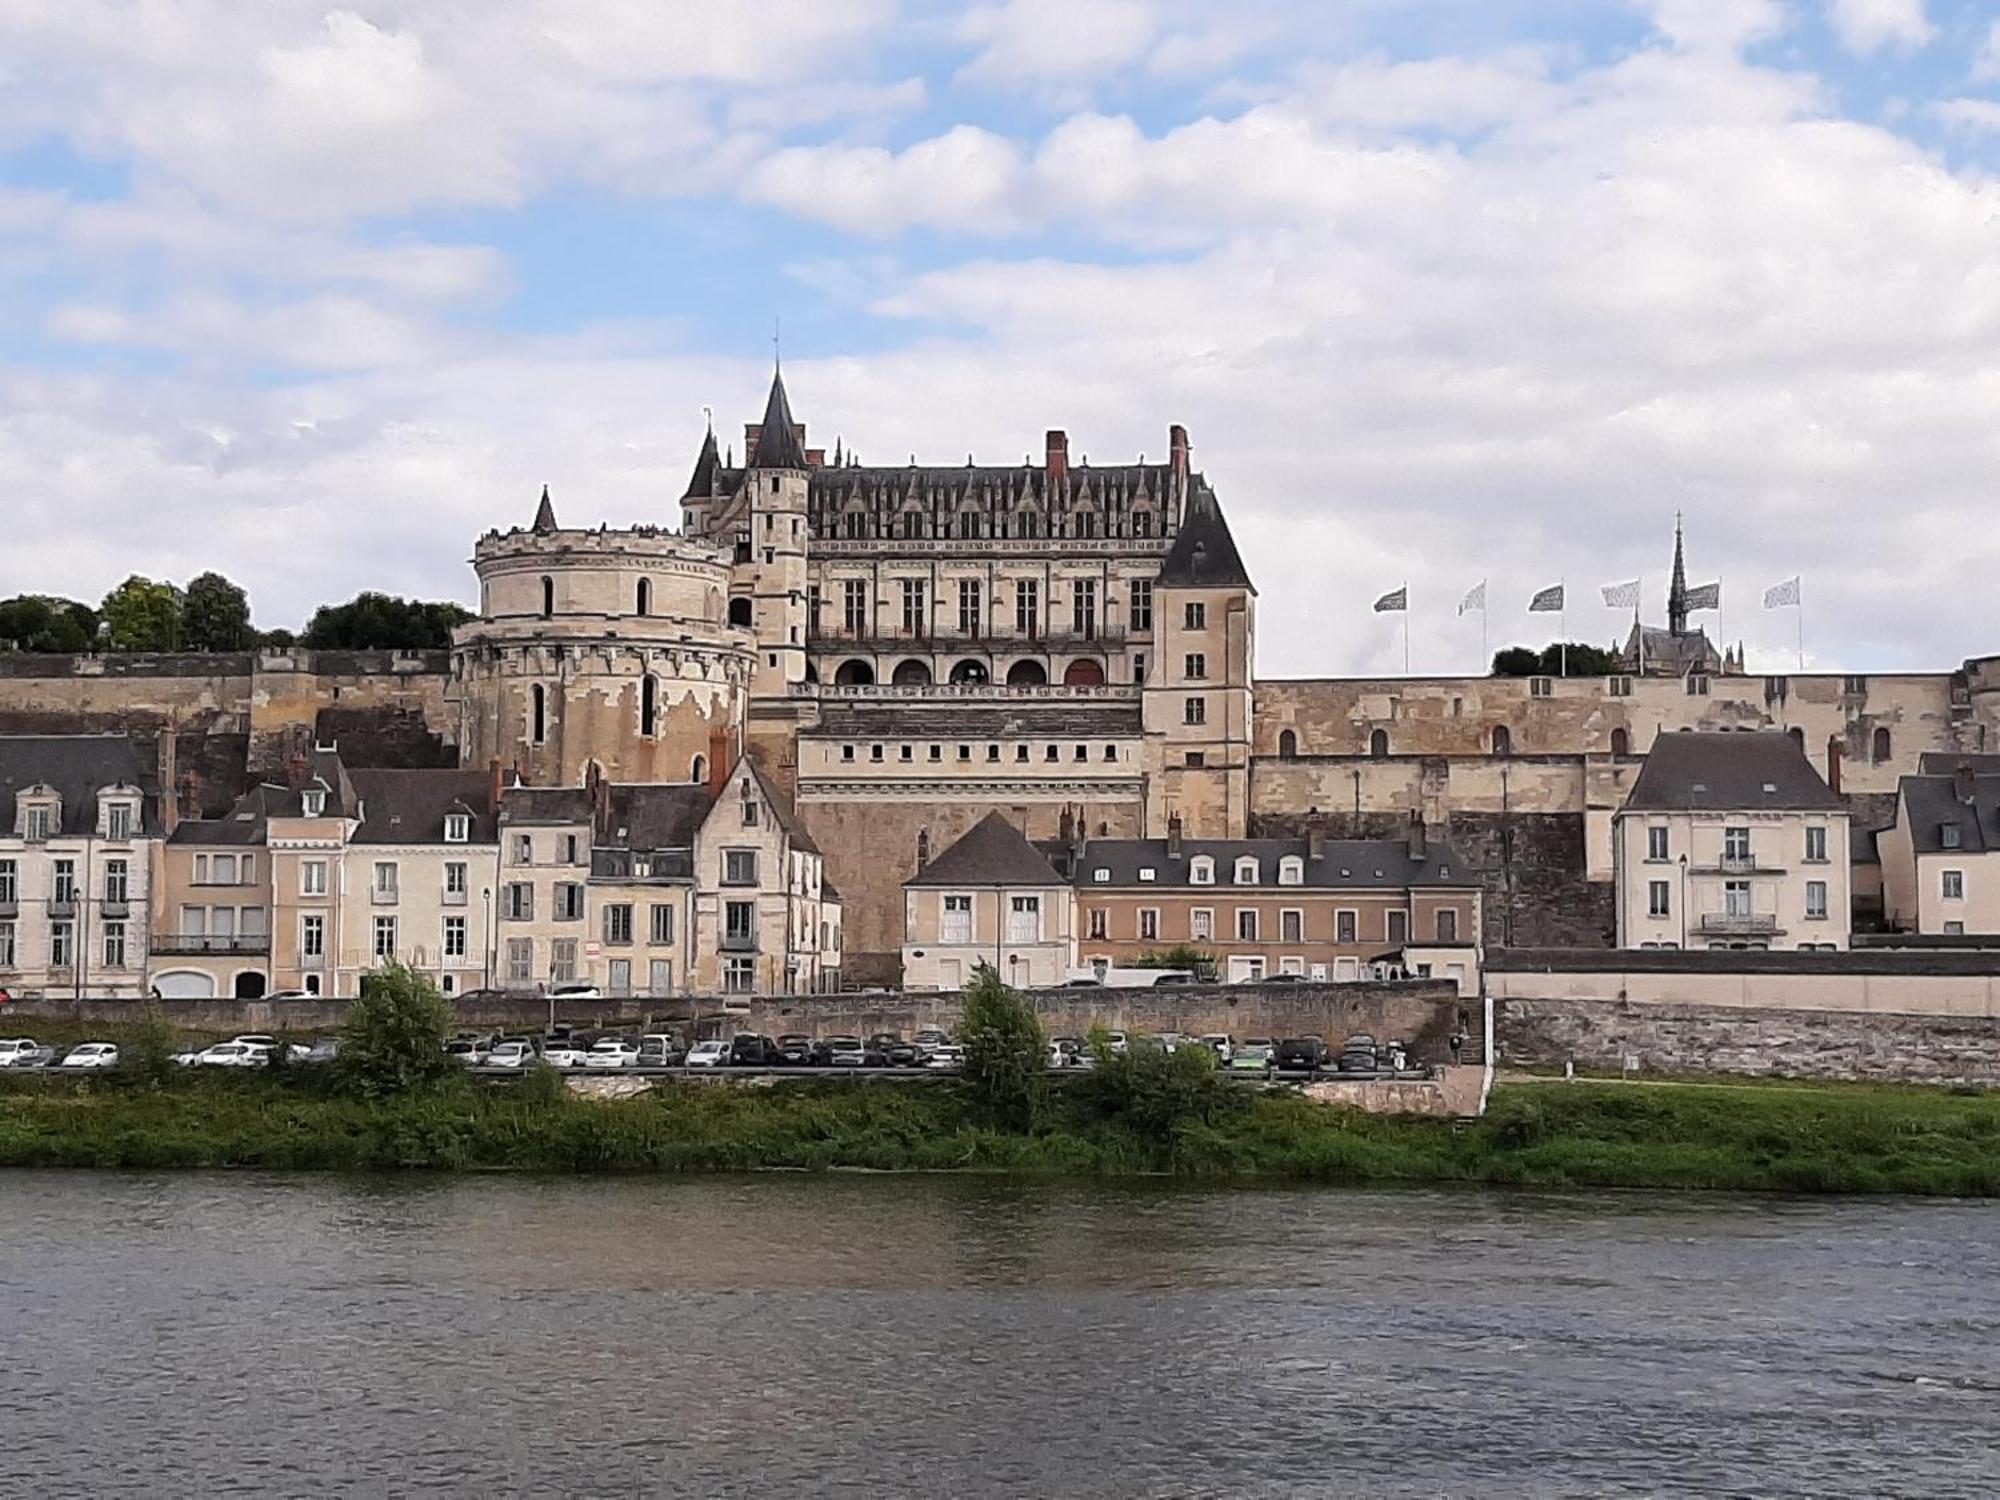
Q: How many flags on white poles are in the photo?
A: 6